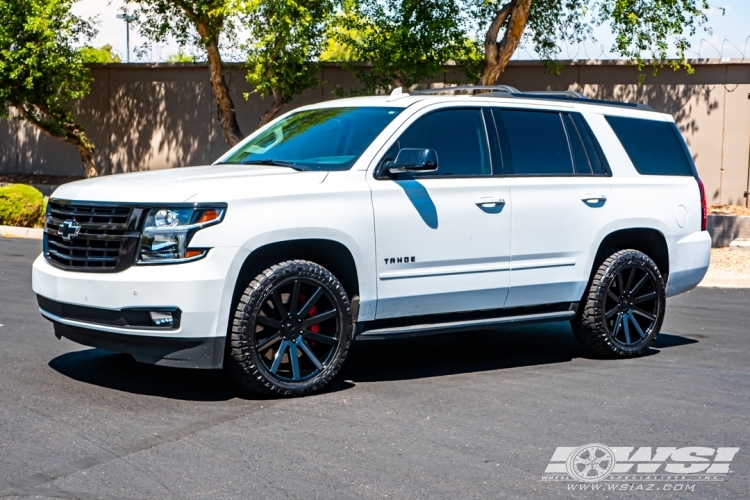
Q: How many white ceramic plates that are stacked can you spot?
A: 0